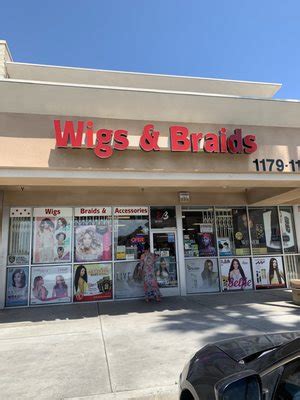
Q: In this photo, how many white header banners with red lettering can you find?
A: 3